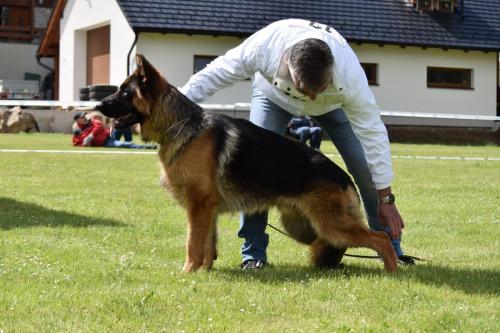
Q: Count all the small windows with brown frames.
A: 3